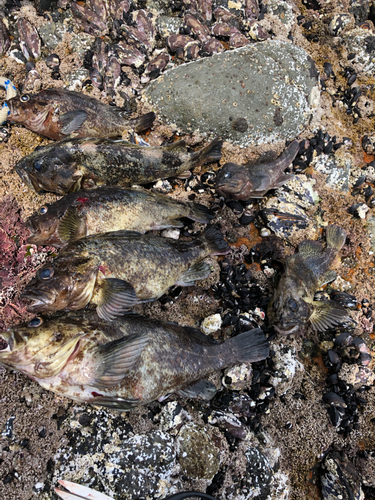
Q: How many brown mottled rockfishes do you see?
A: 7